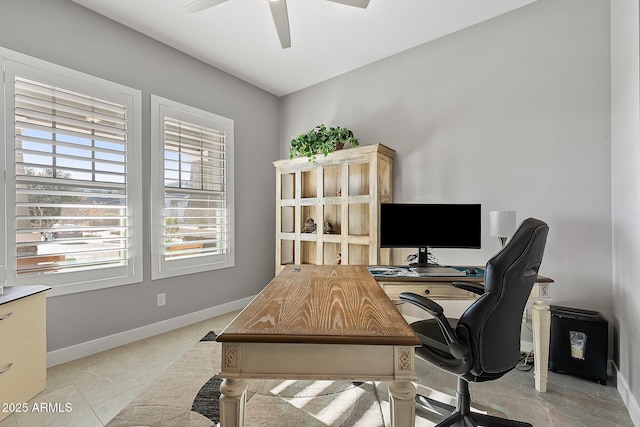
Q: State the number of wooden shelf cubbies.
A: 12